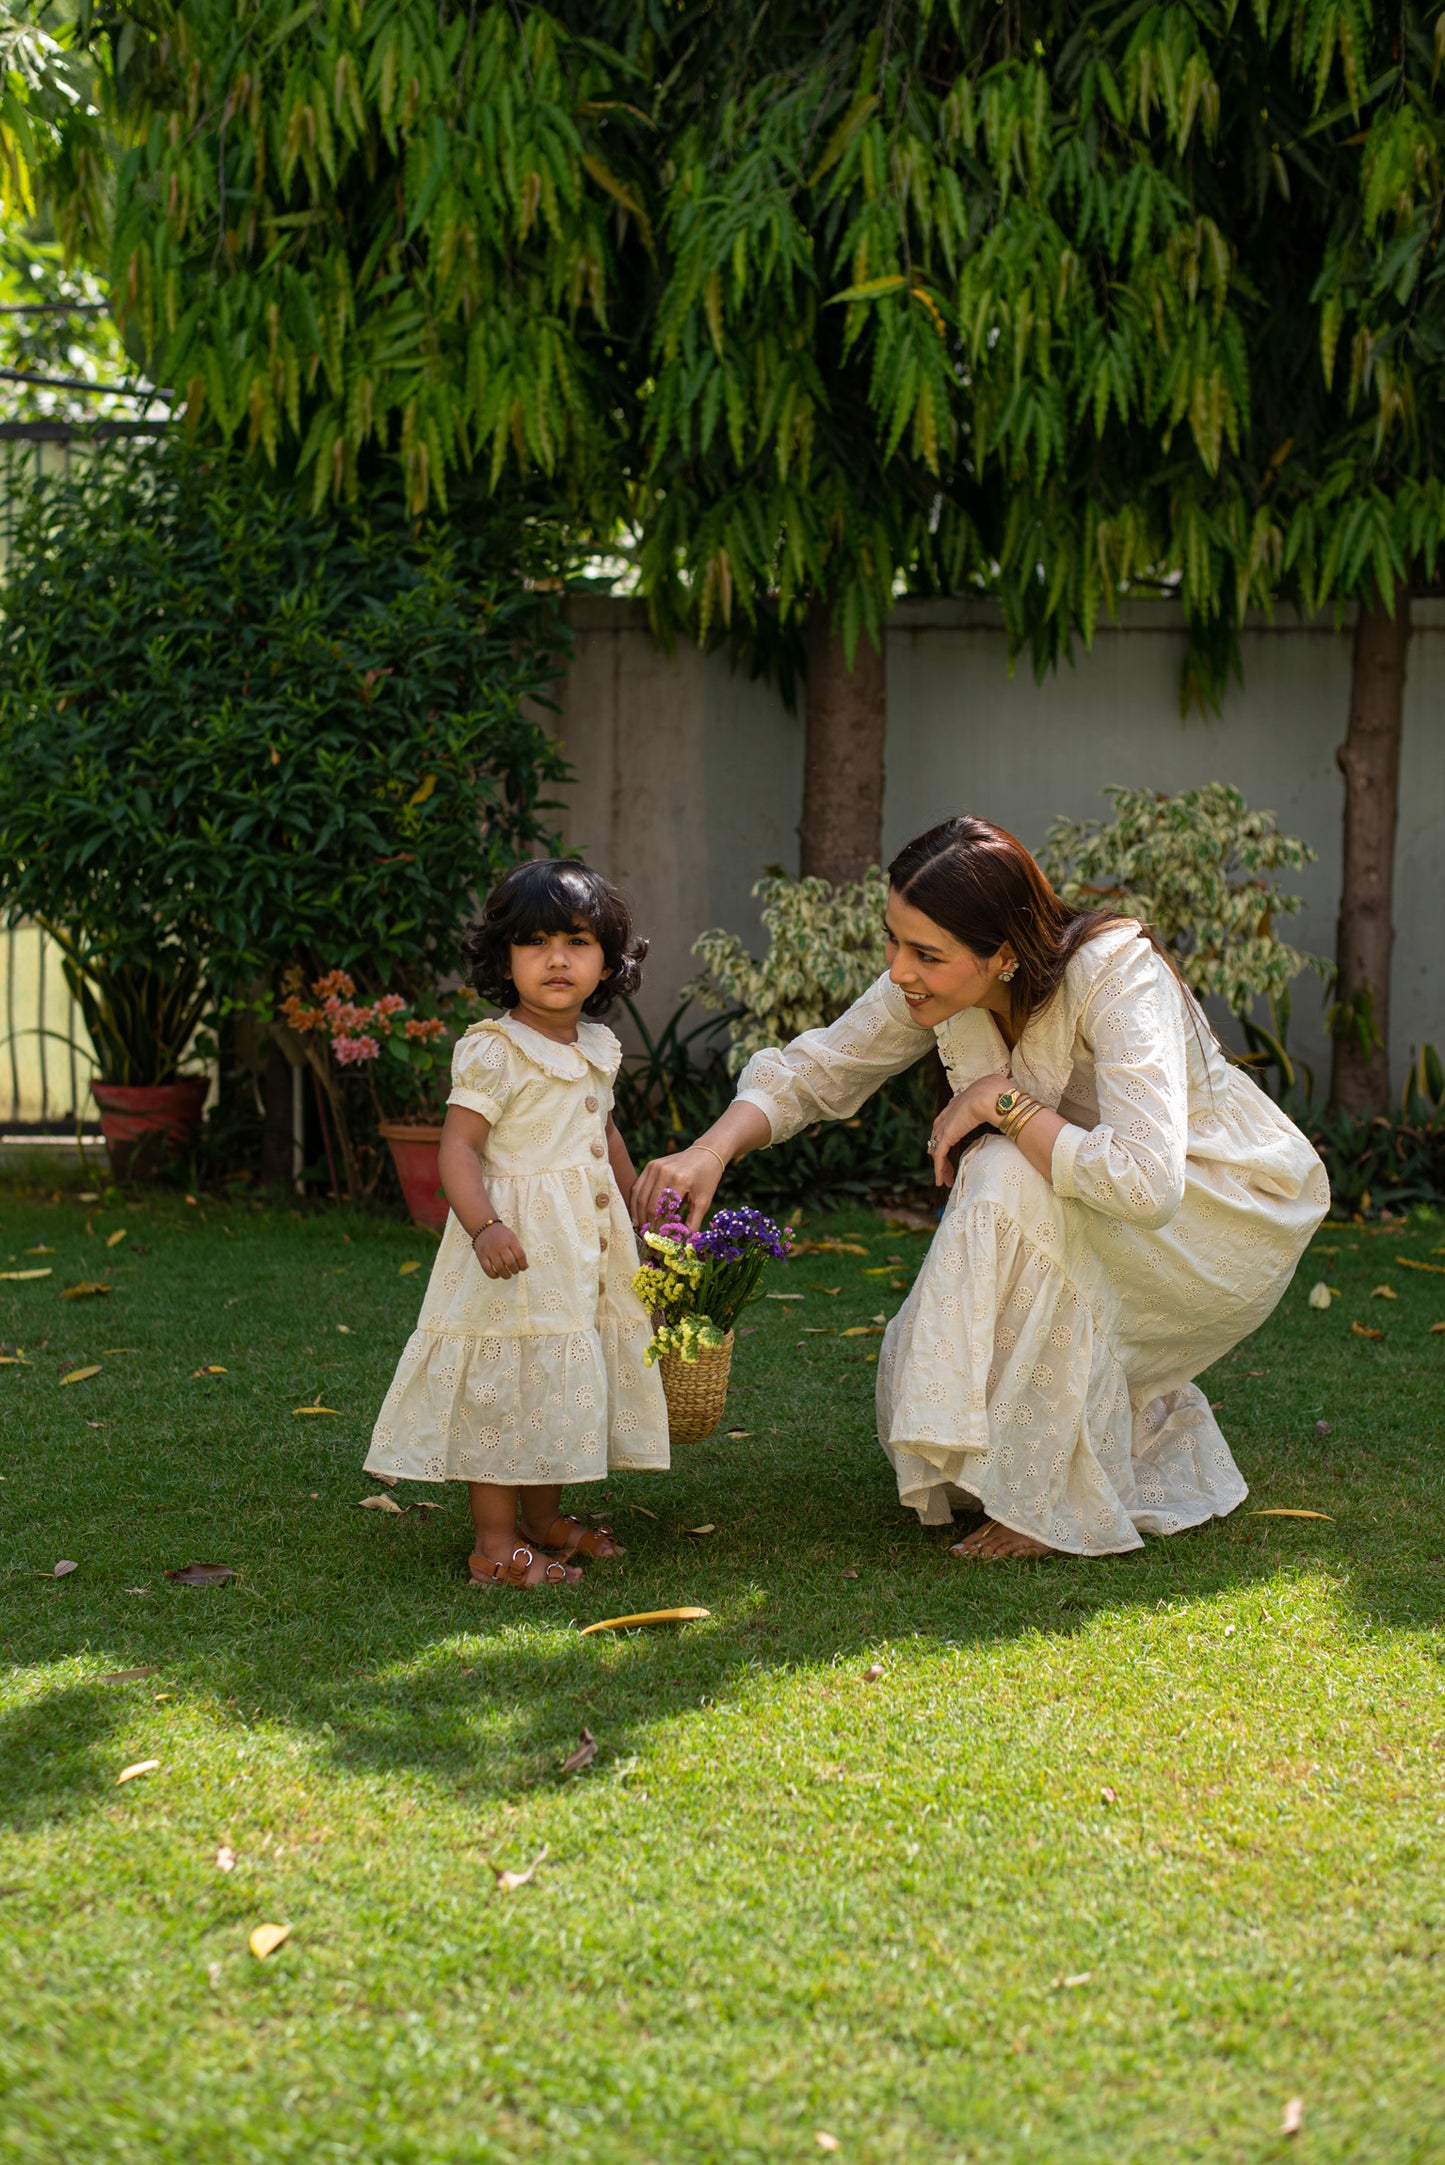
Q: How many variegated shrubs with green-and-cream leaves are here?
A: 2